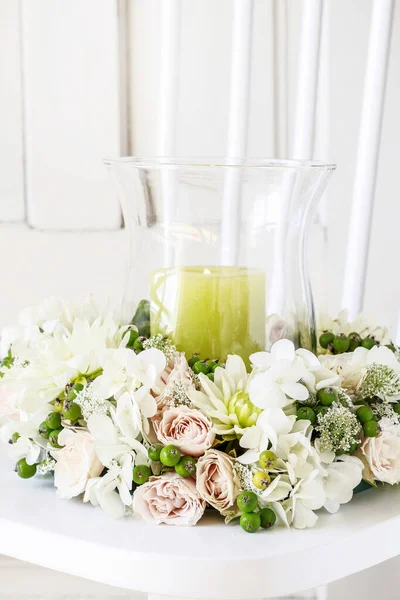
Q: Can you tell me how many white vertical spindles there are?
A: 4